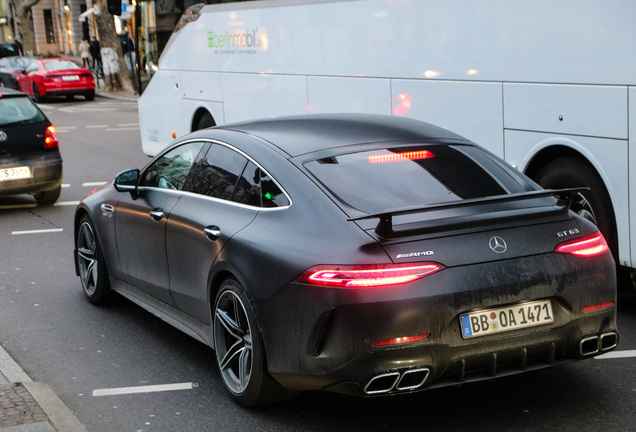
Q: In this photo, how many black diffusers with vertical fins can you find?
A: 1